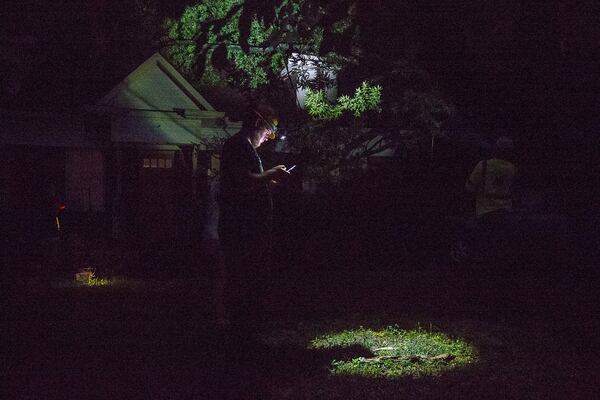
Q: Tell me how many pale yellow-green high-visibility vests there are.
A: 1